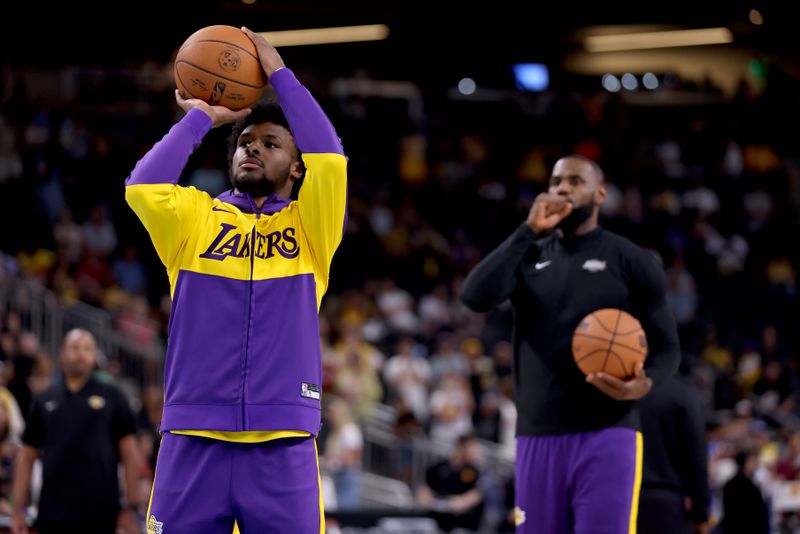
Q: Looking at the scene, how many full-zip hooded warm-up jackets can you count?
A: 1